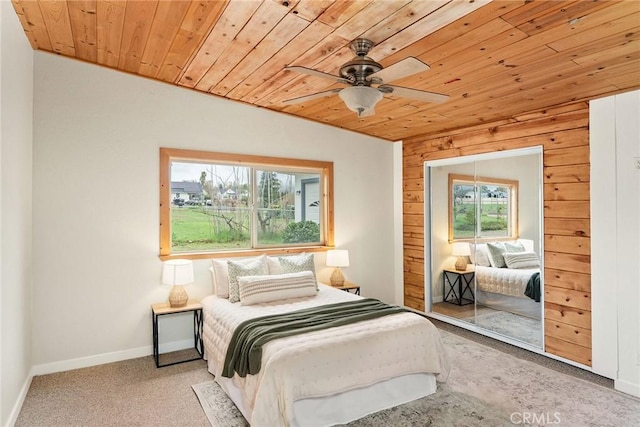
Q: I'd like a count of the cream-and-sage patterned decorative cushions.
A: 2